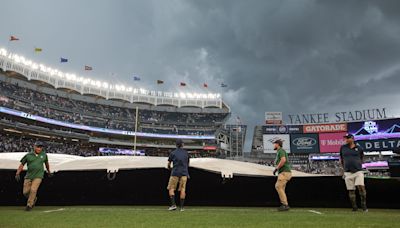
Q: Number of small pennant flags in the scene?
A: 9